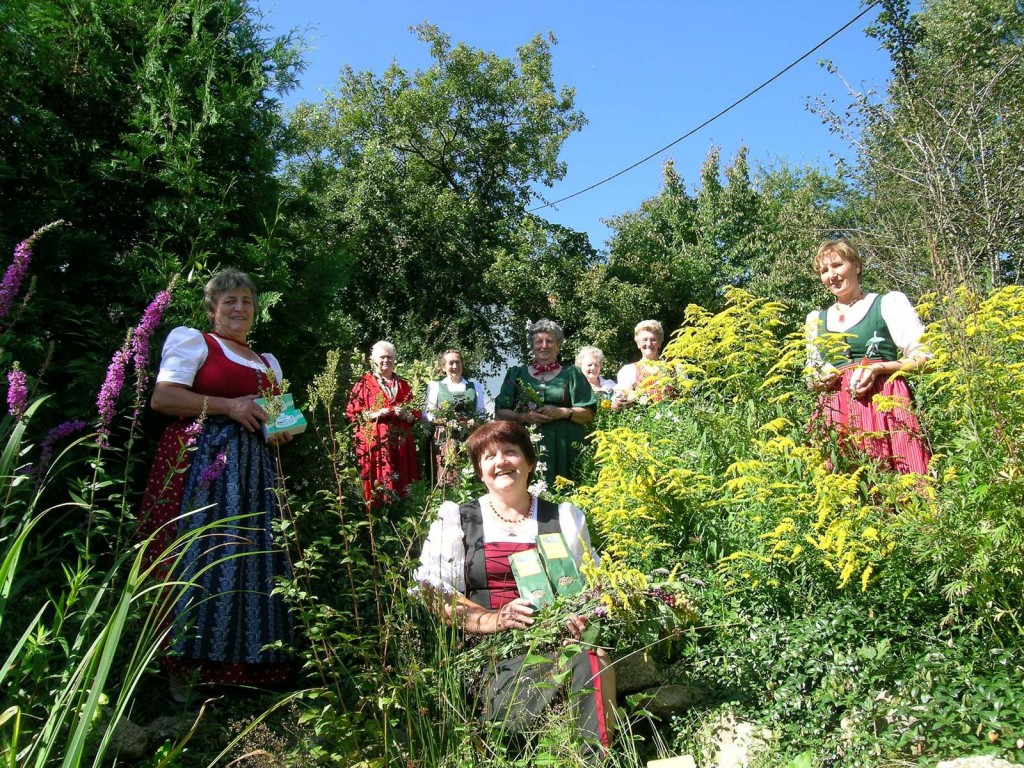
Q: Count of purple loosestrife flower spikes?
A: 7